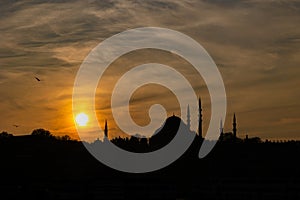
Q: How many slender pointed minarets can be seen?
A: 5